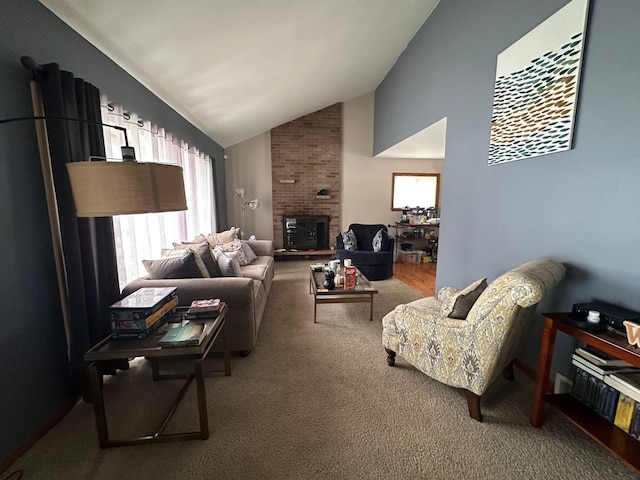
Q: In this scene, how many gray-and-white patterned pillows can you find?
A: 2